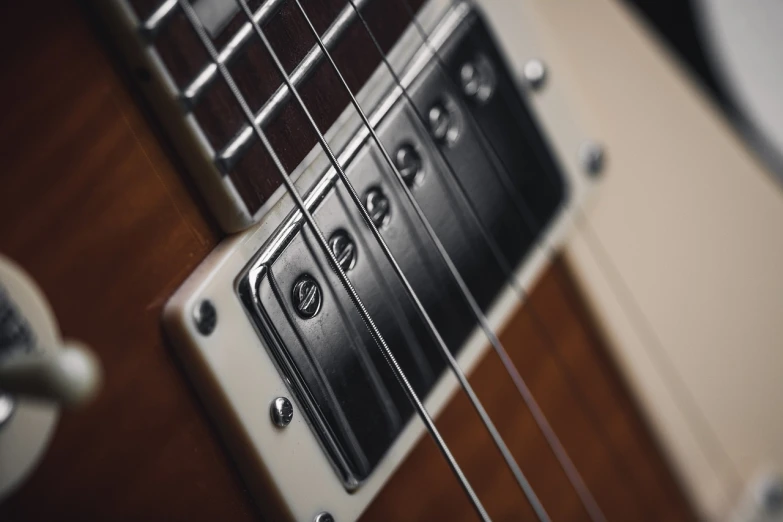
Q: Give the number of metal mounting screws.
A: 5